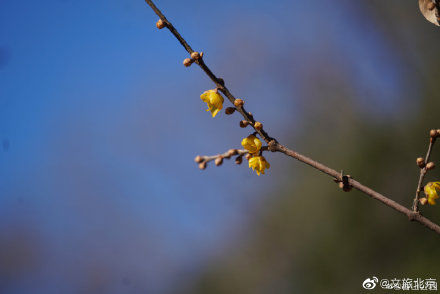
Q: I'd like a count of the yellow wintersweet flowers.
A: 4